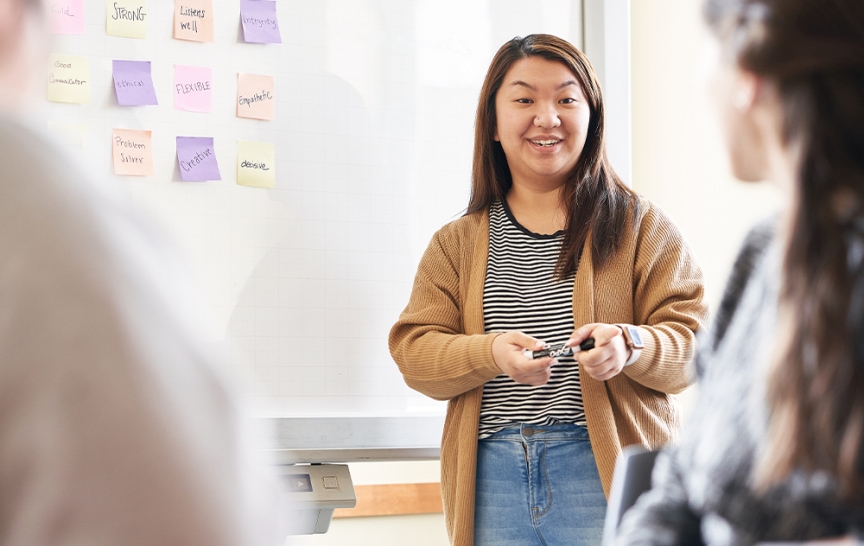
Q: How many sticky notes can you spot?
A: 12